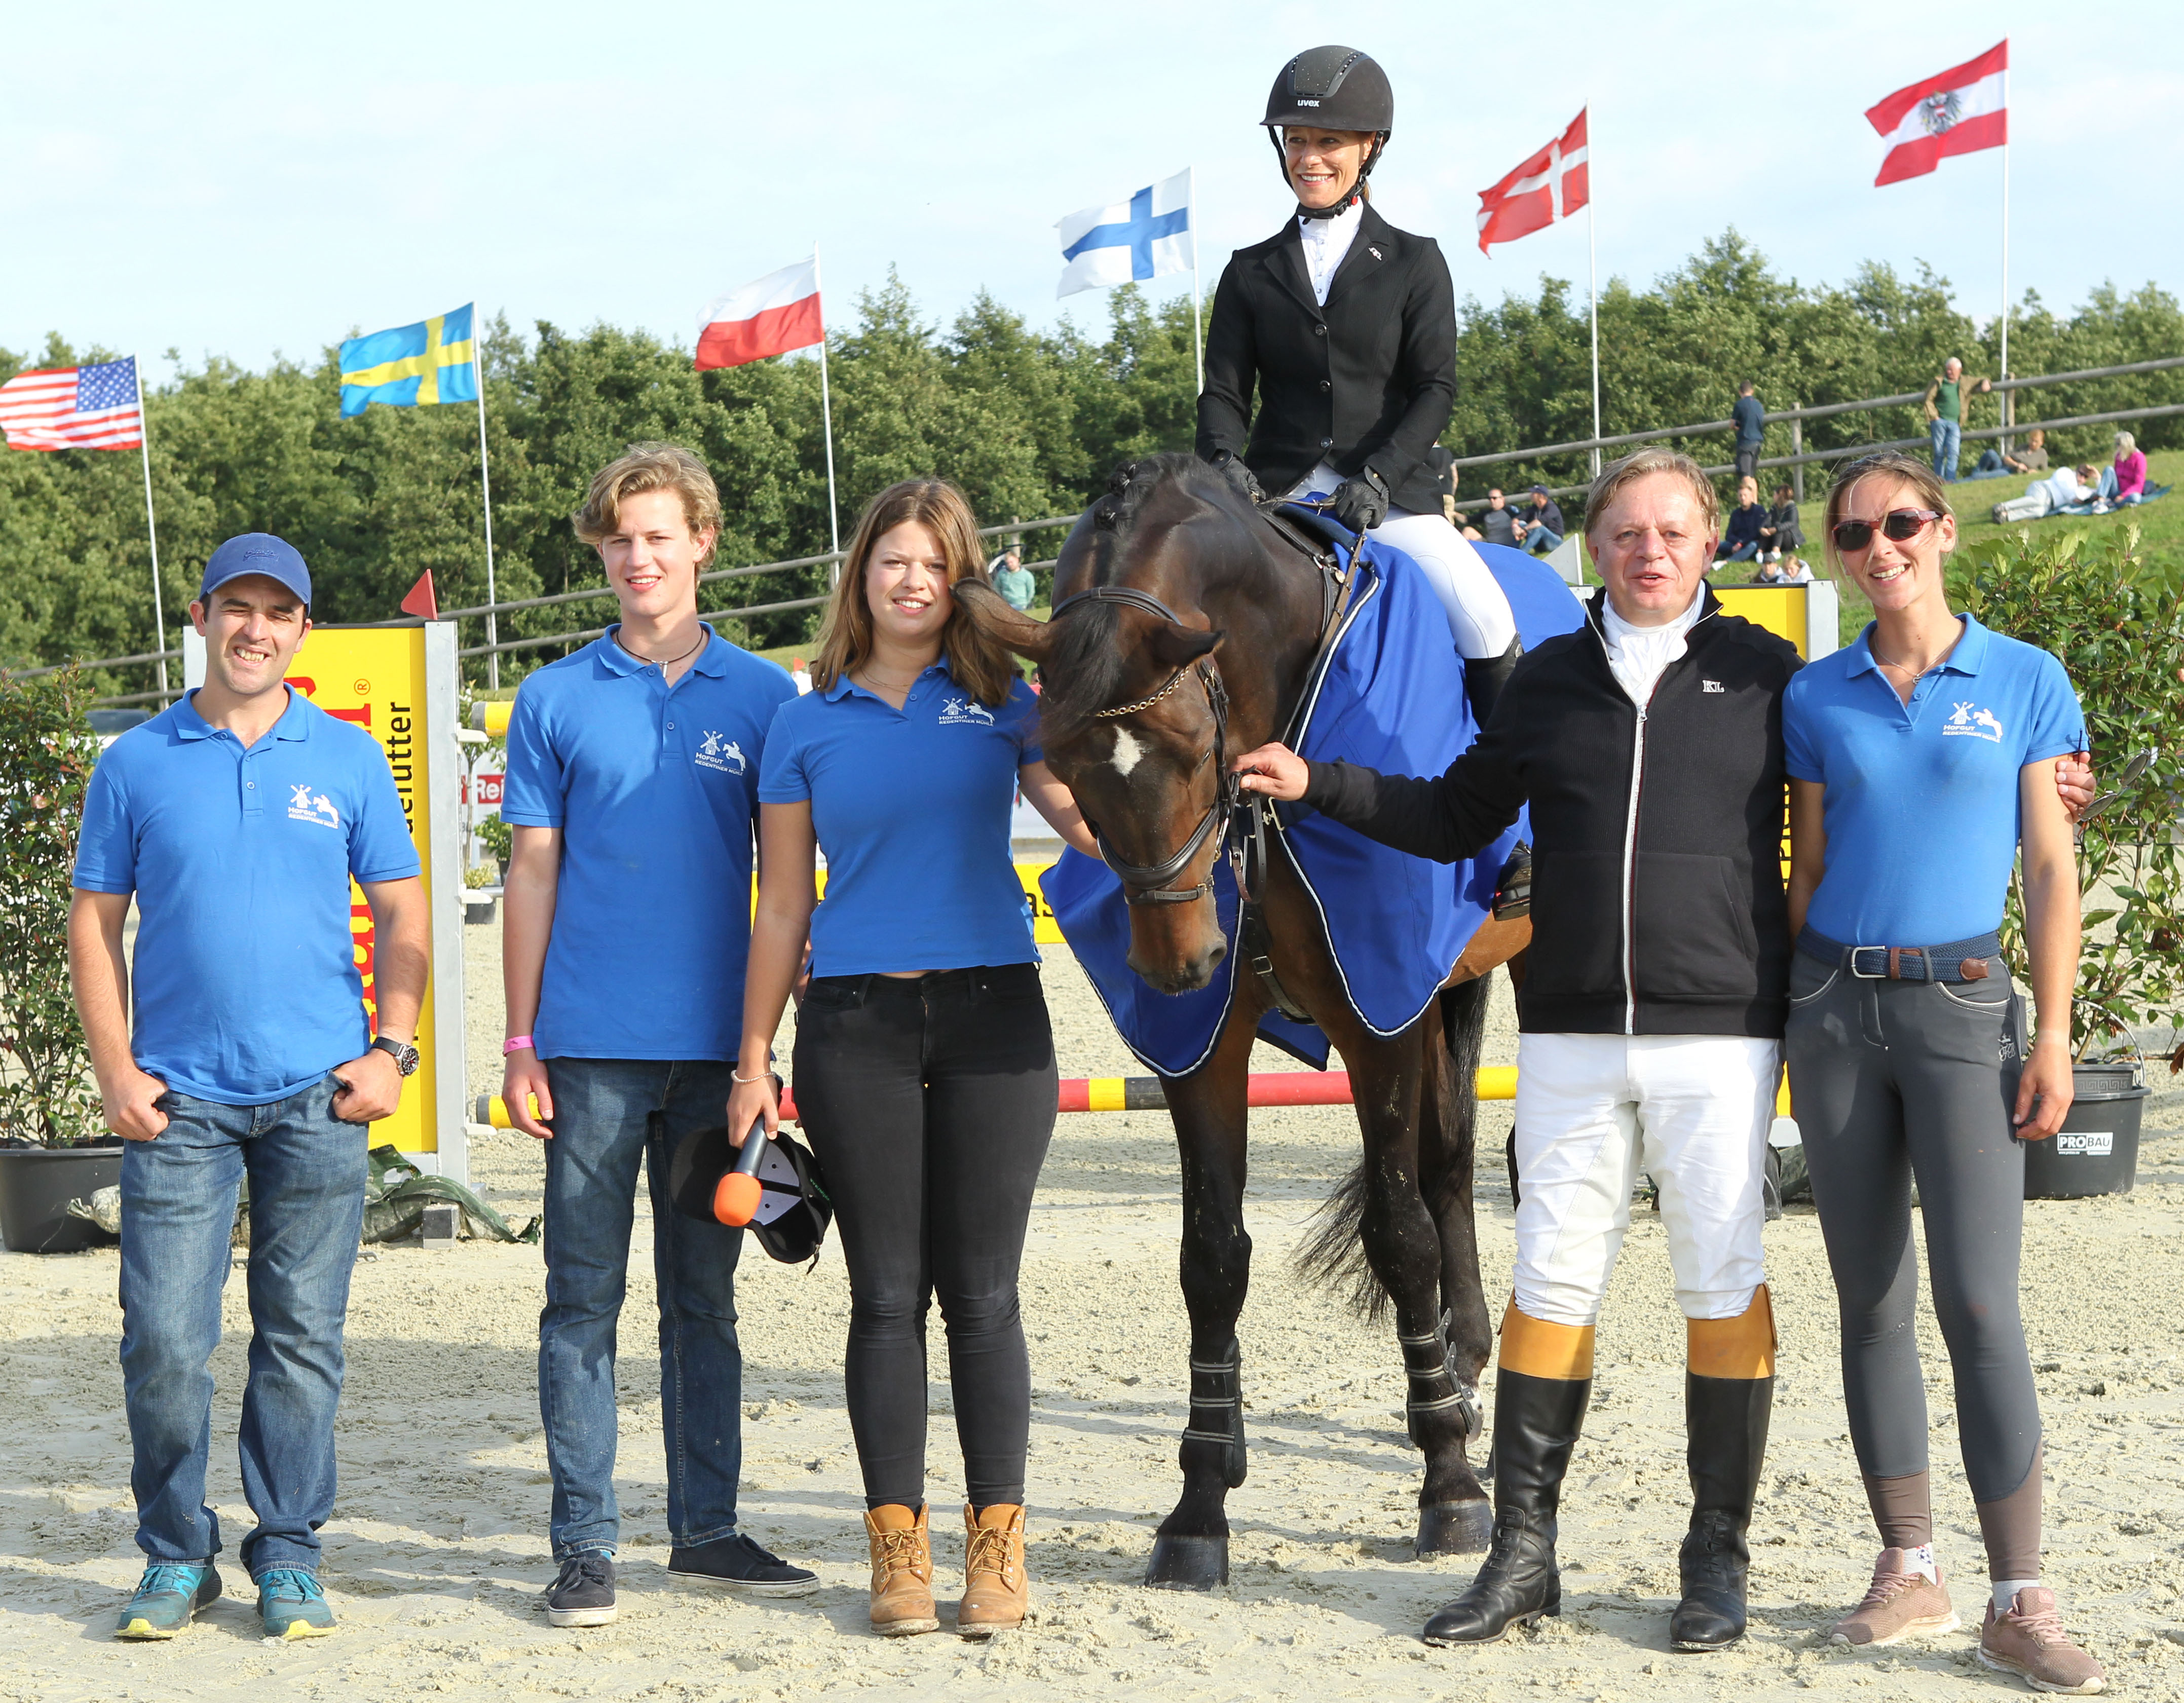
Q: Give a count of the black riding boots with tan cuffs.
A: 2